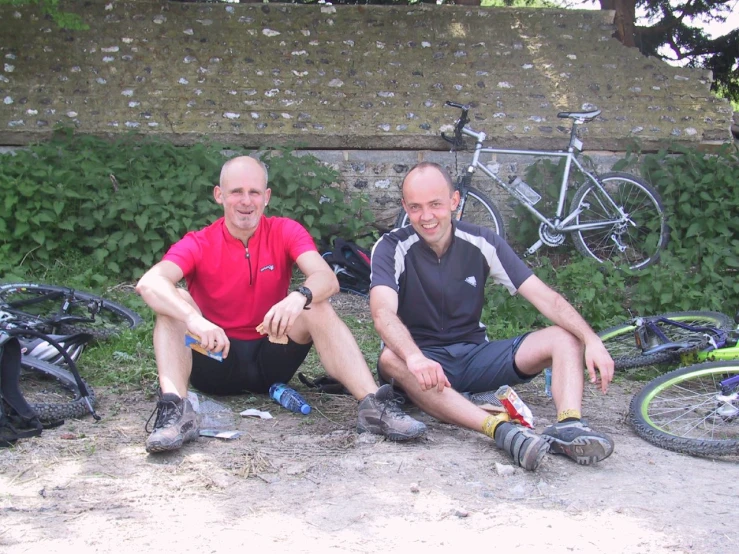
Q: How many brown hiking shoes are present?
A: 2